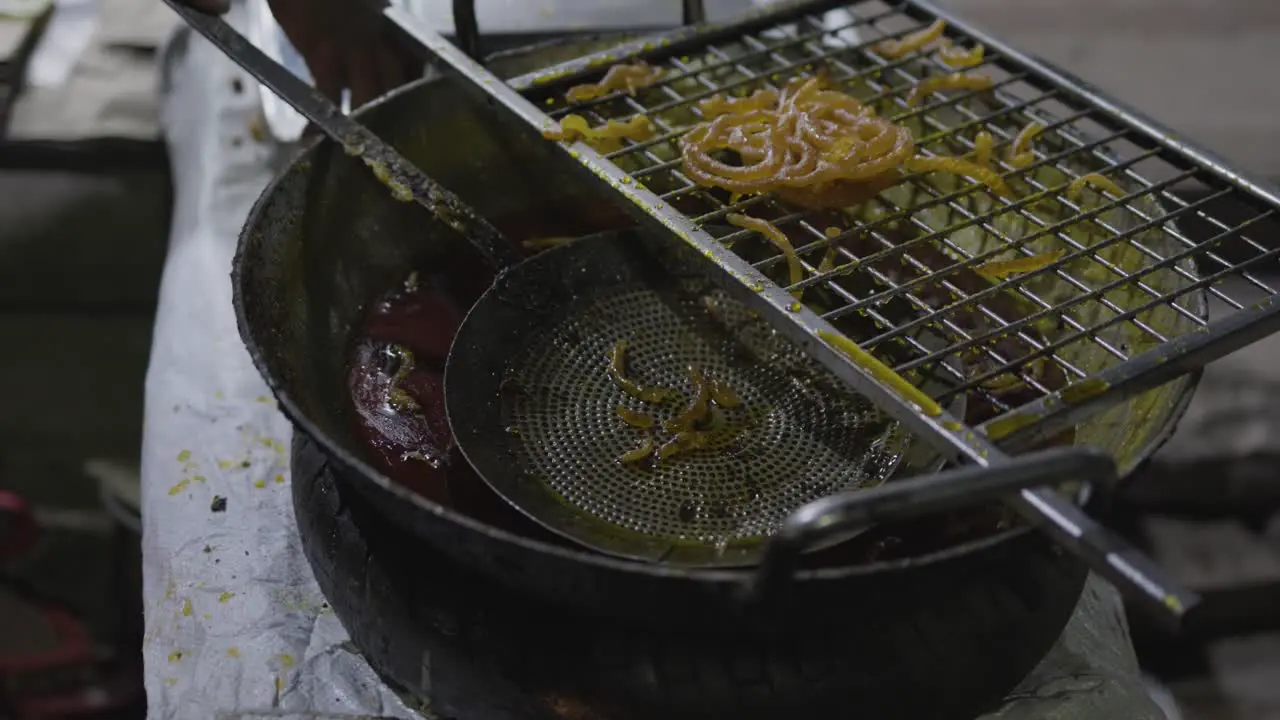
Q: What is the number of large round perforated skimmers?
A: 1